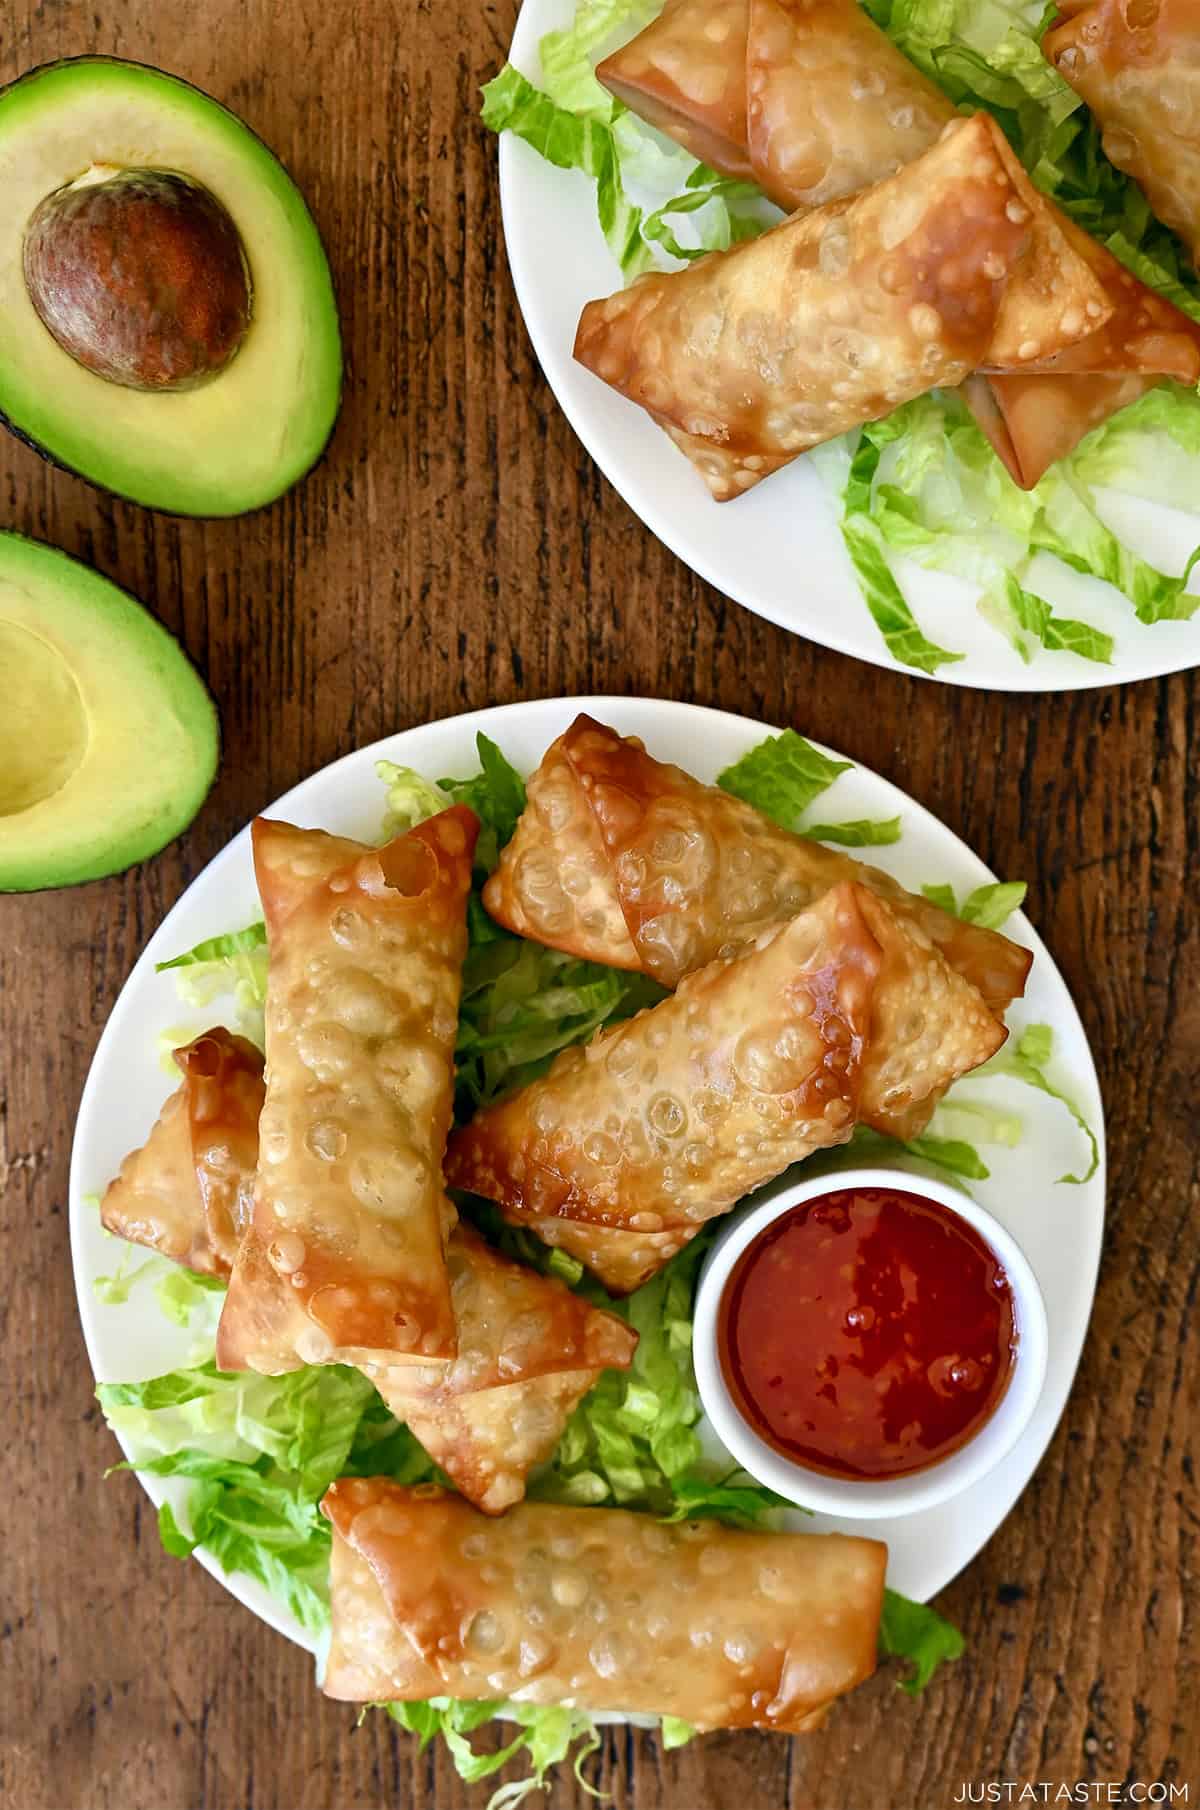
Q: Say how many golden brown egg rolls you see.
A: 8